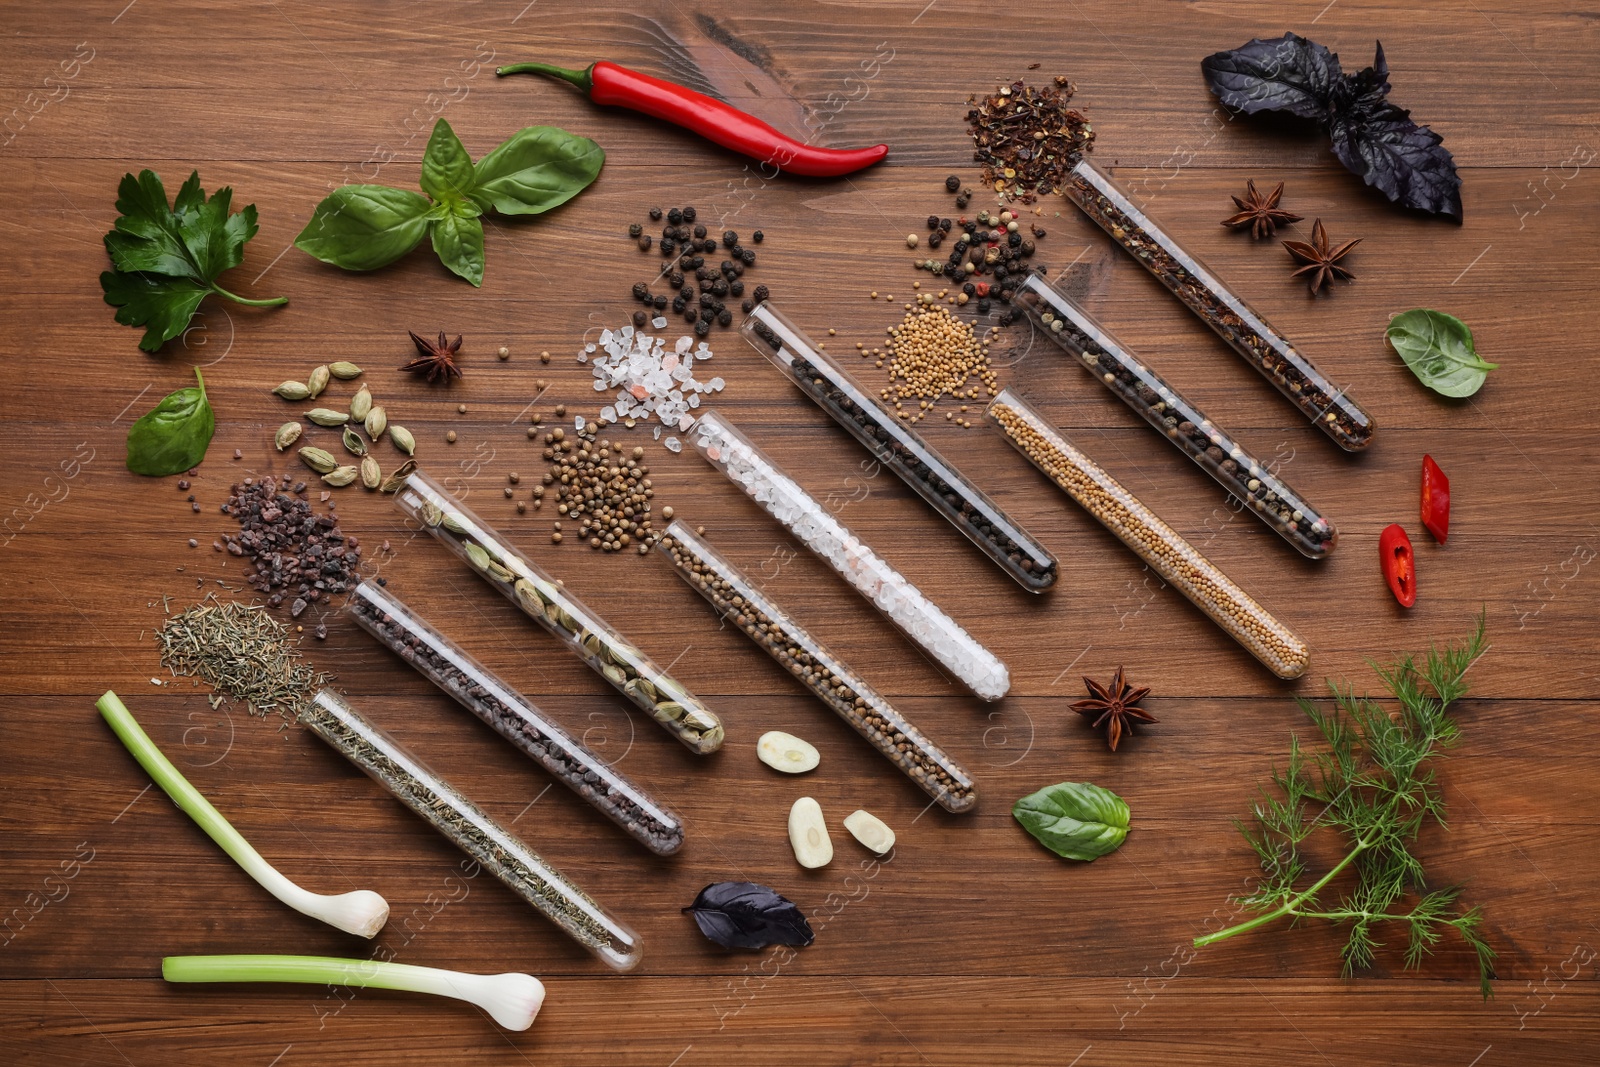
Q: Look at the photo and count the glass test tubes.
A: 9